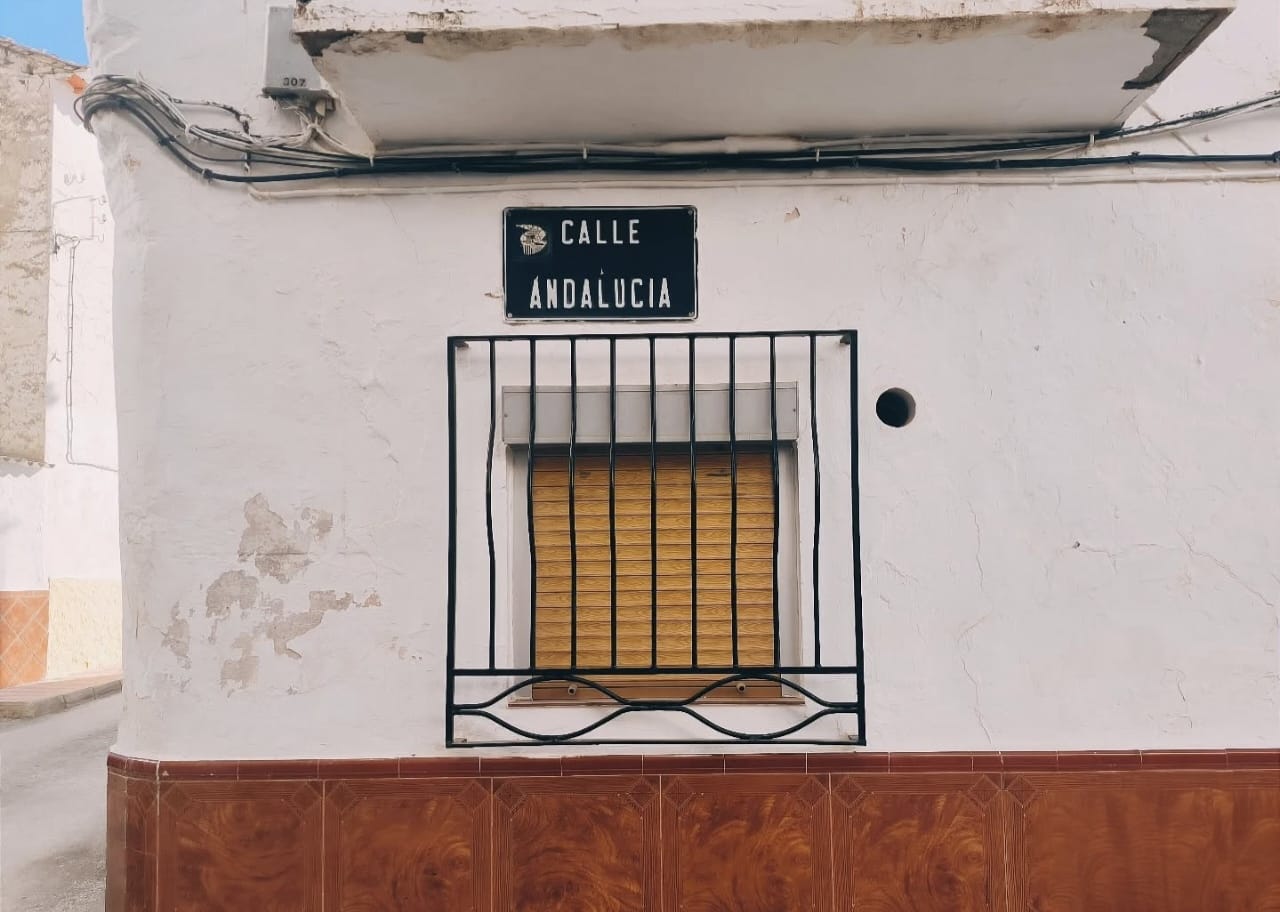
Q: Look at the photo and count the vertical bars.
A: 11